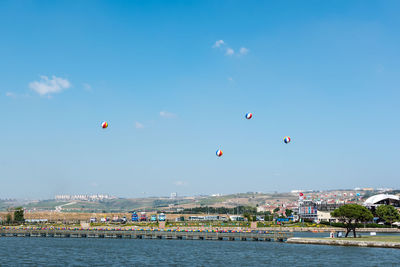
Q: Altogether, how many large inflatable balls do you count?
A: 4